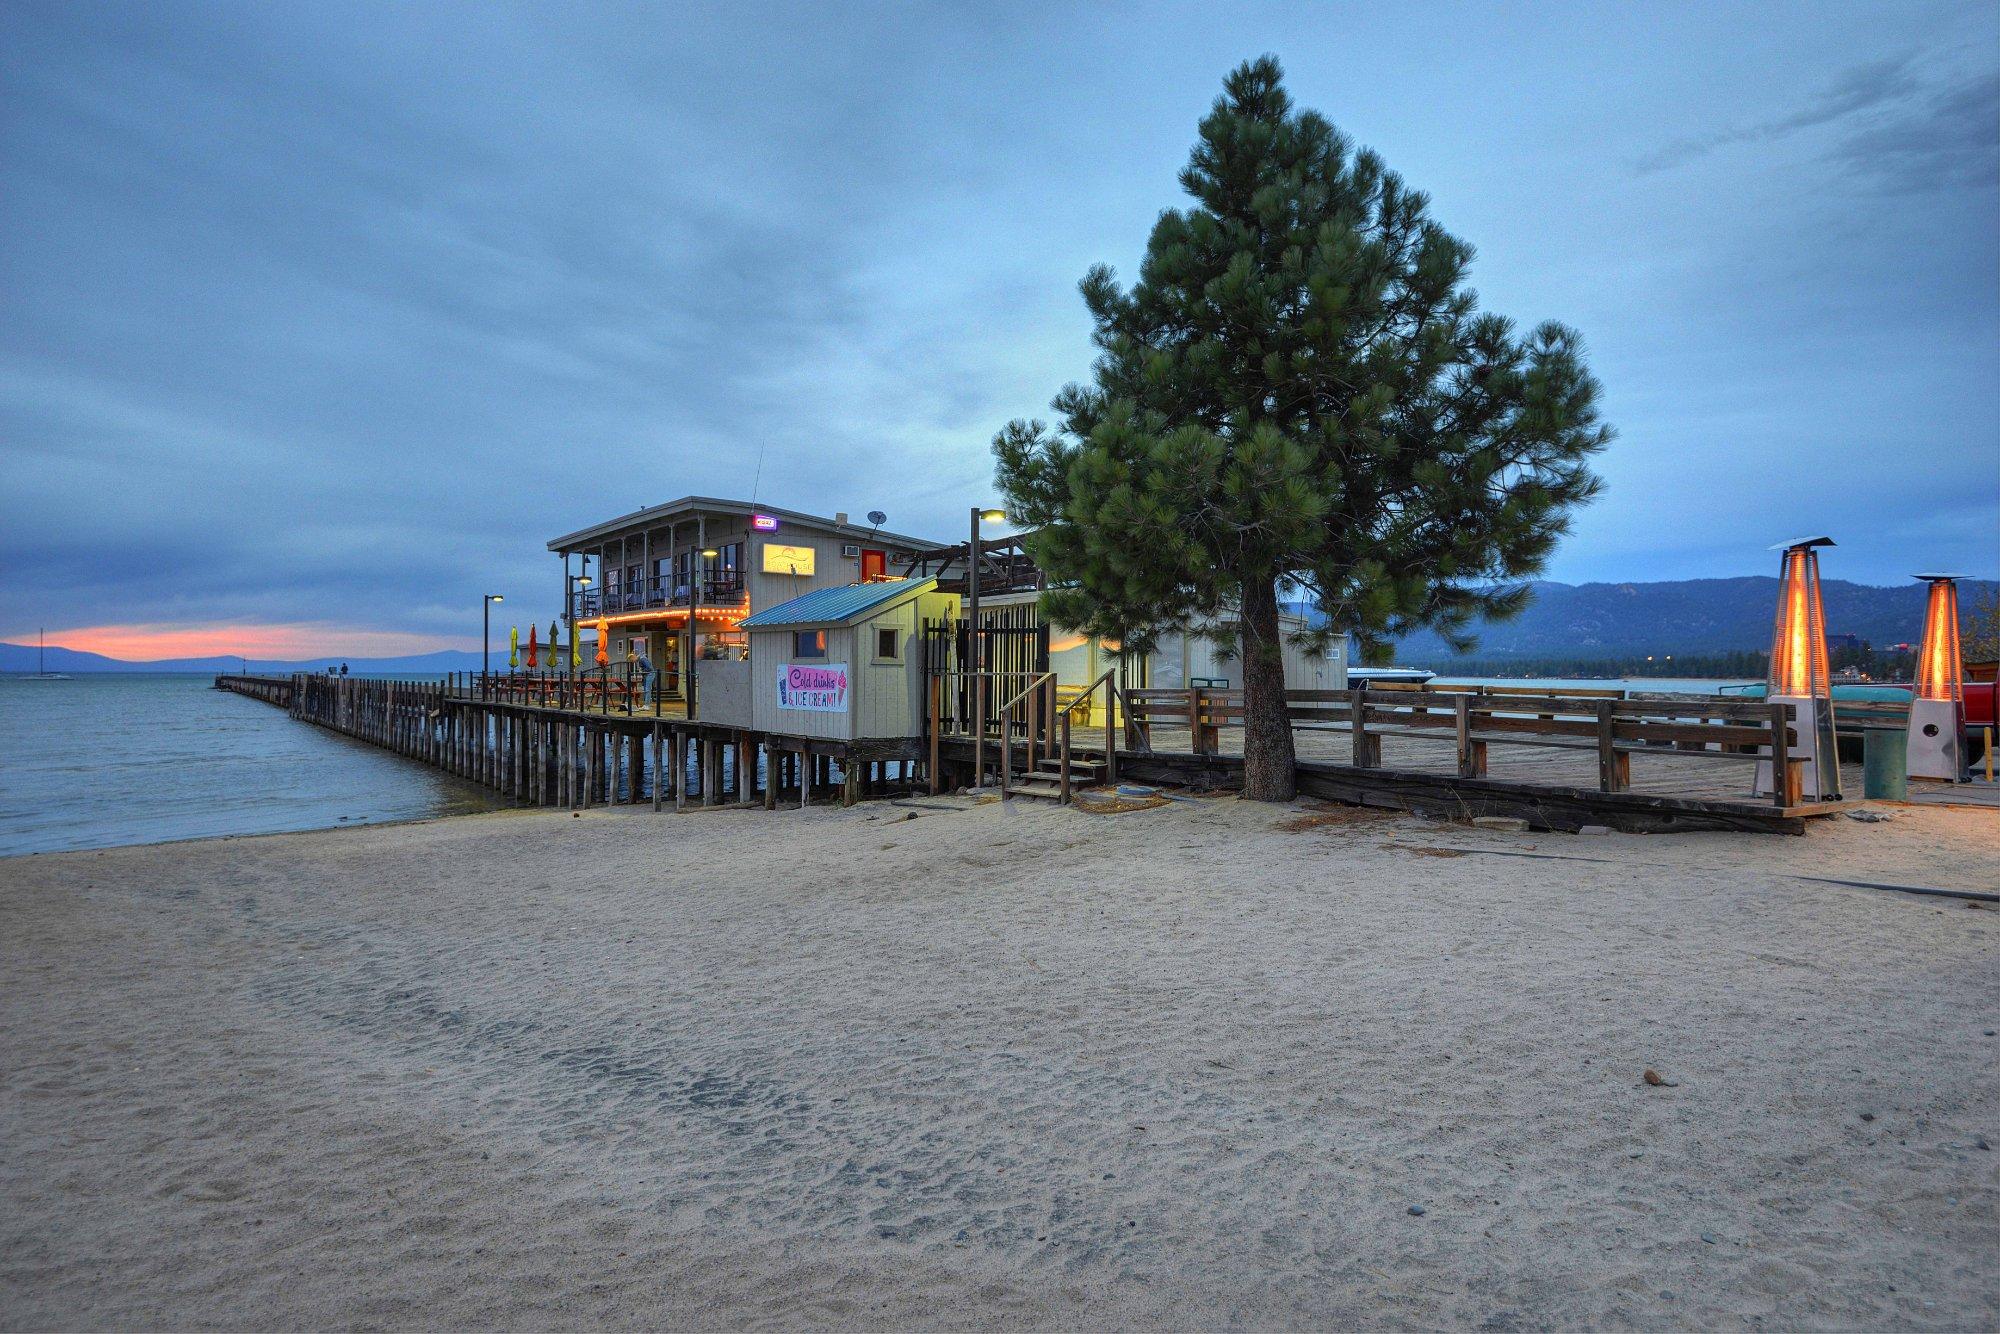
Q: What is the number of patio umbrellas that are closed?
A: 5